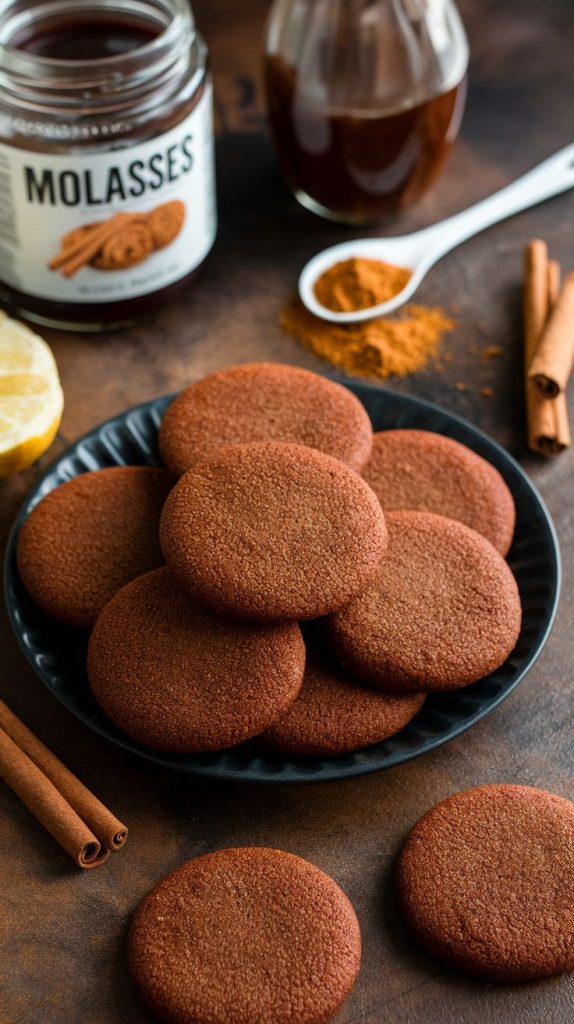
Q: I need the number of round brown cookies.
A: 9